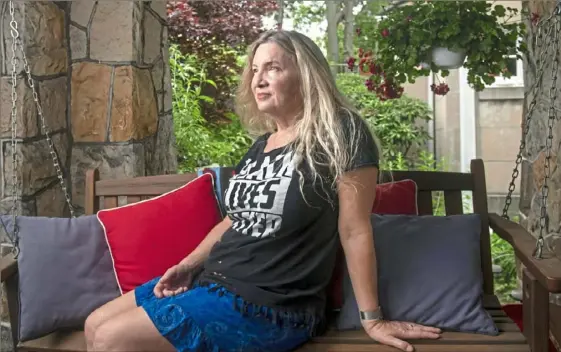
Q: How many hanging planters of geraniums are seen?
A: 1